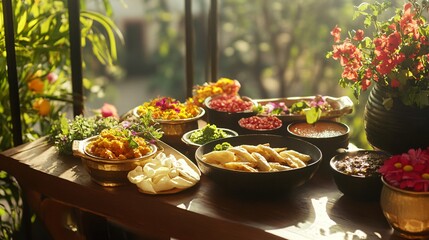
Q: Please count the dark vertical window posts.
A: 4